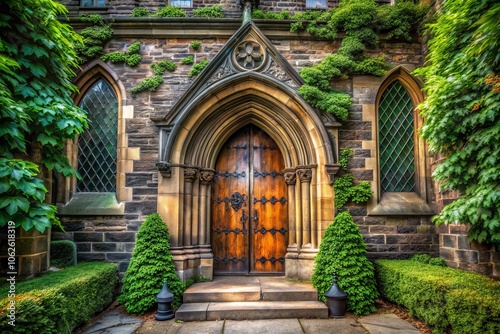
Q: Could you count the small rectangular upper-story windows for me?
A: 3